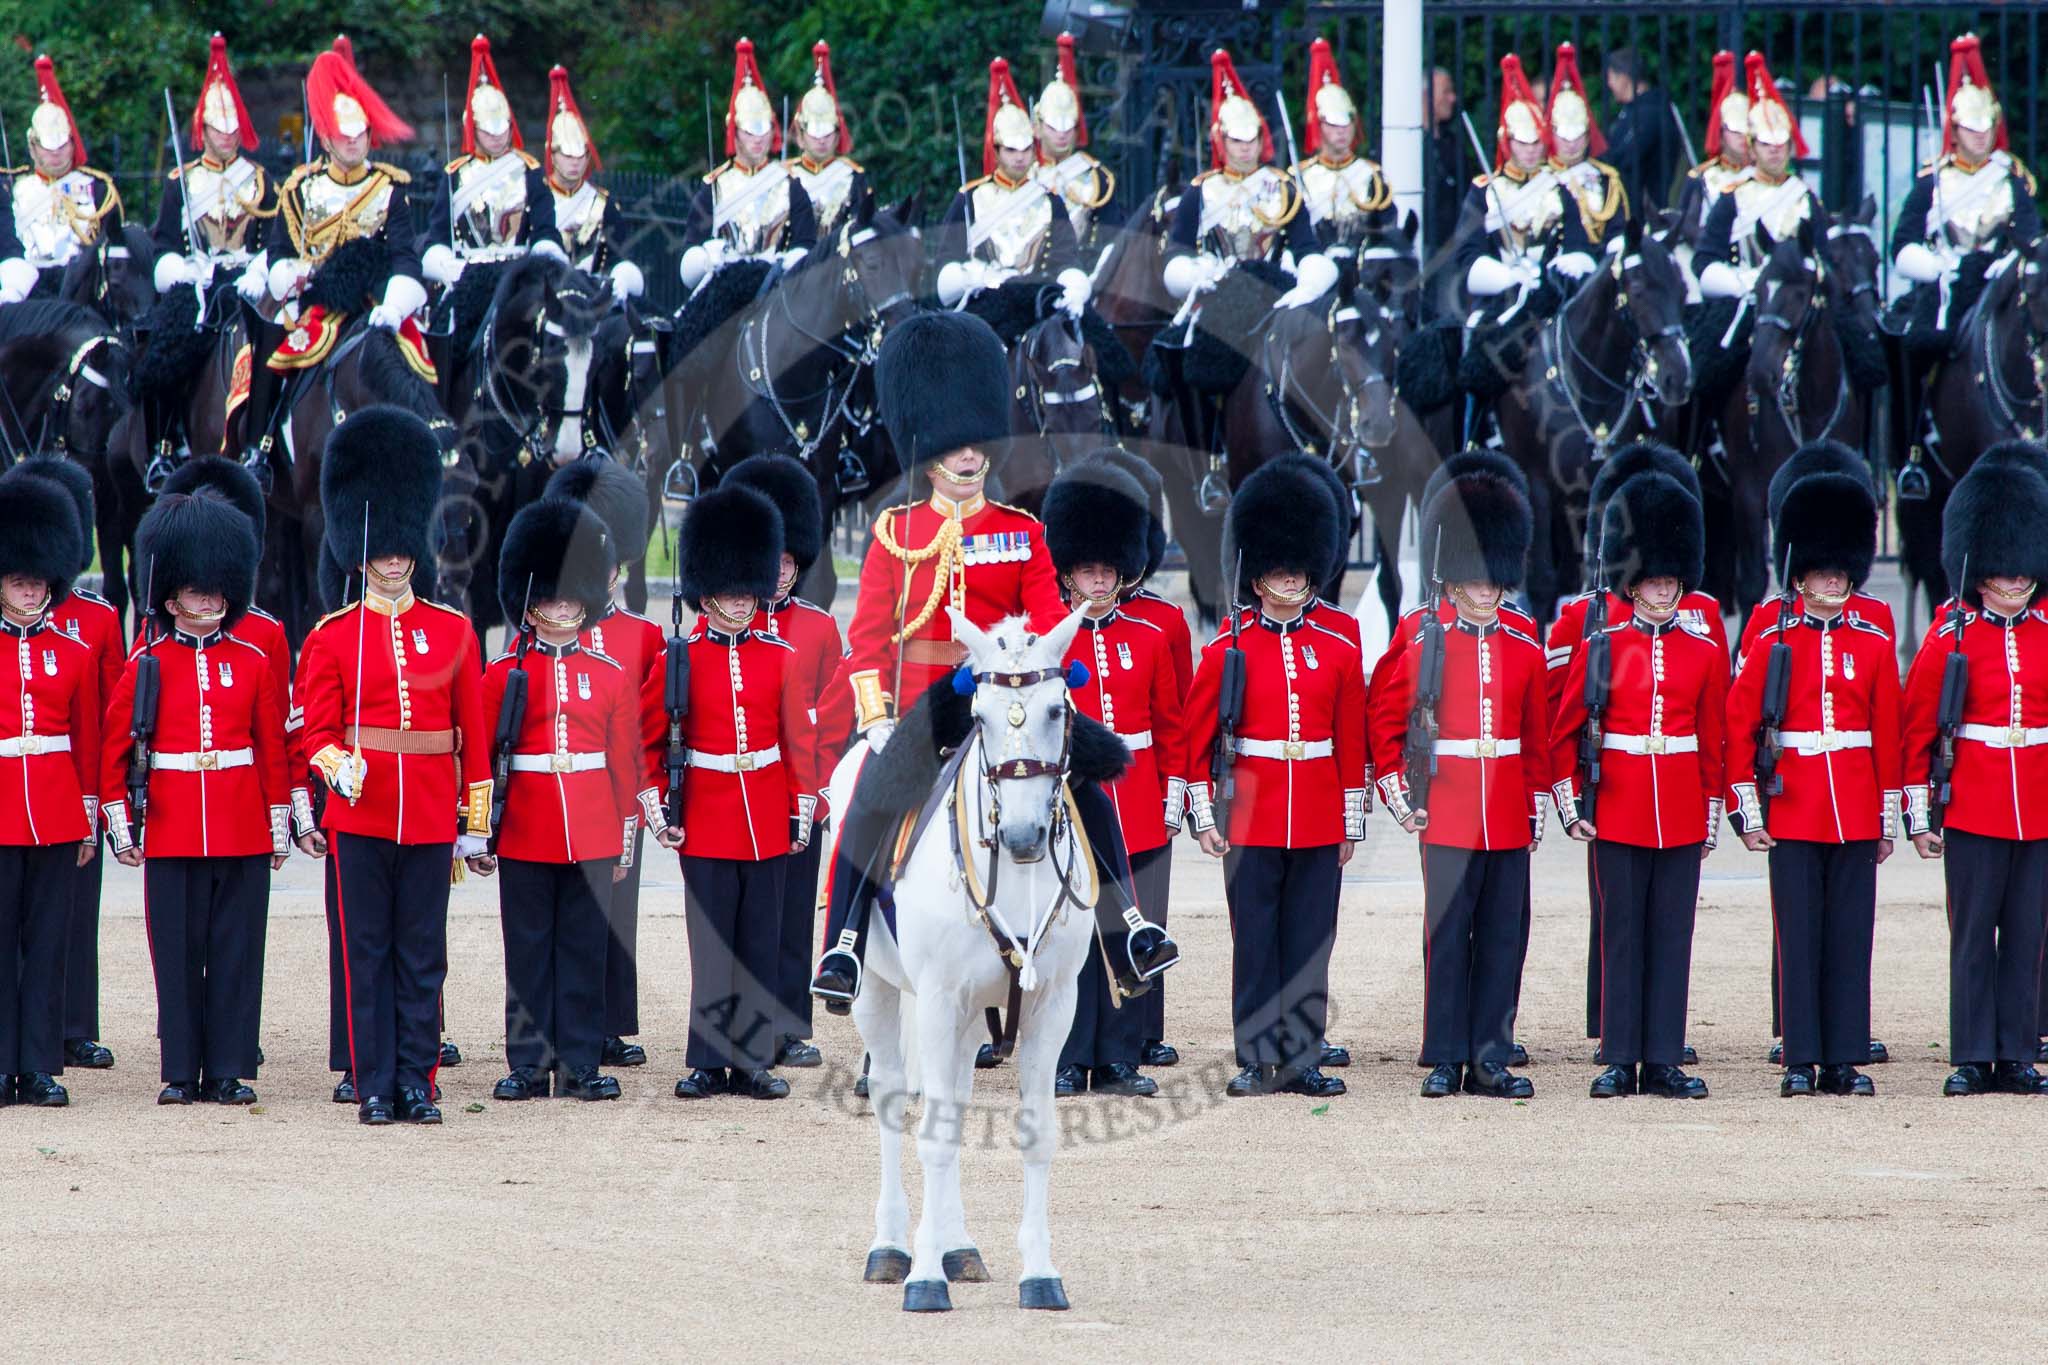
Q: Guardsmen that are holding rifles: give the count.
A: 8